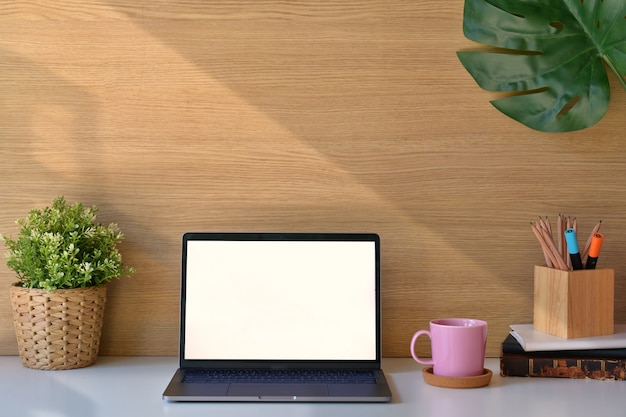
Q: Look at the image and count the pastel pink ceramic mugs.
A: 1